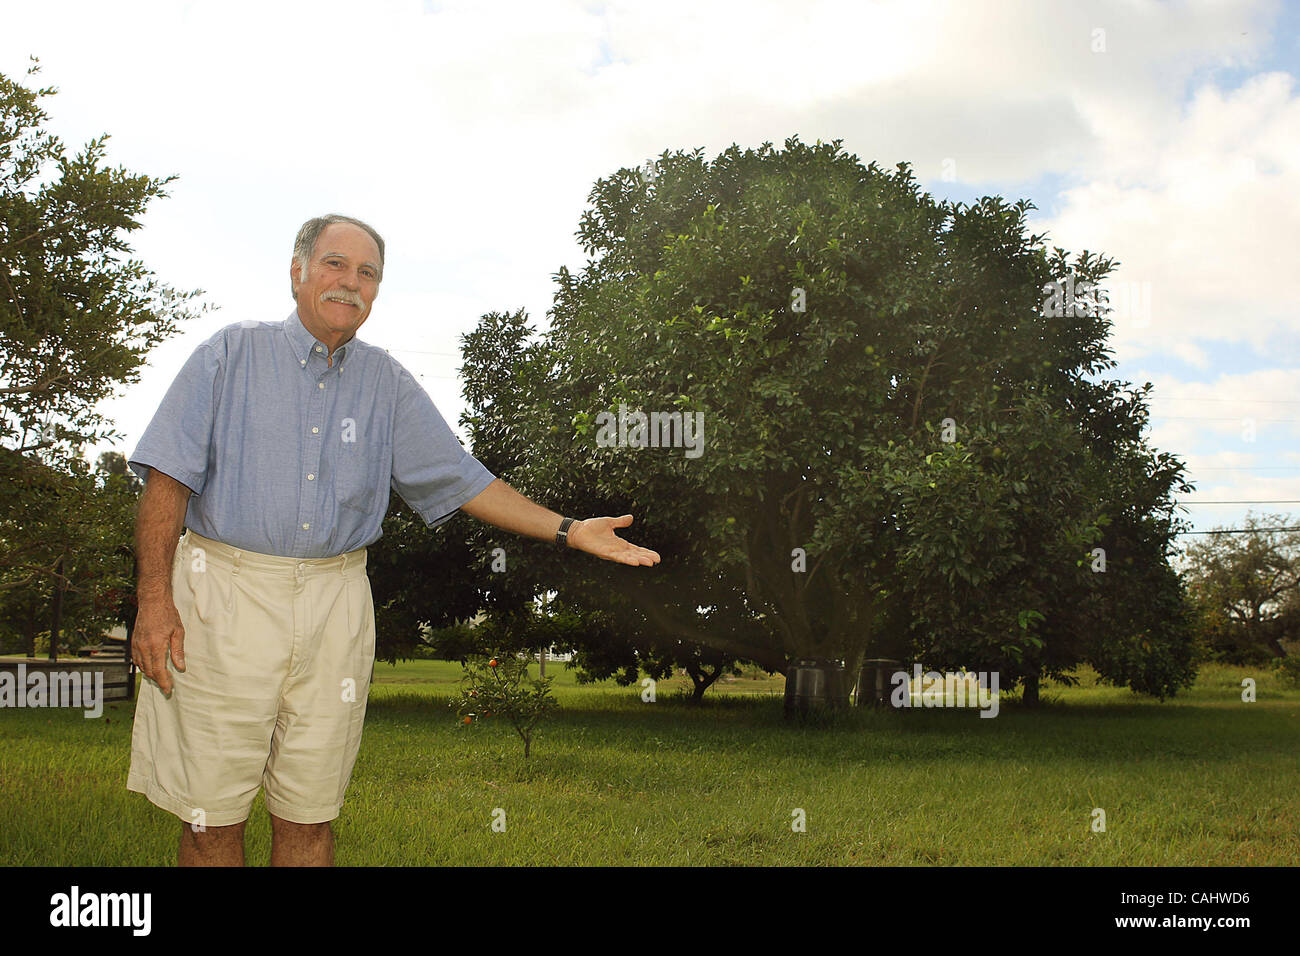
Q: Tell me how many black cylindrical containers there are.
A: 2